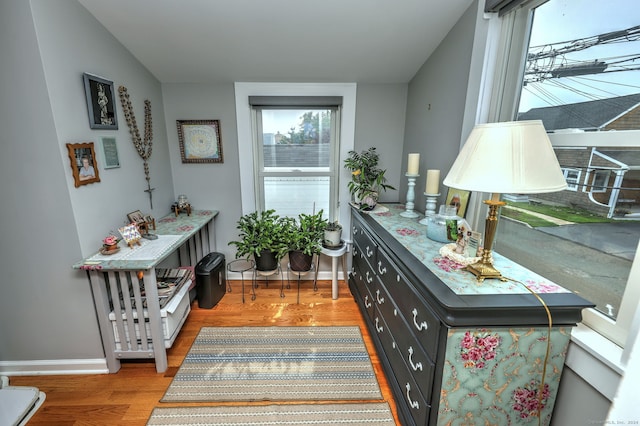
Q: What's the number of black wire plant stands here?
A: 3